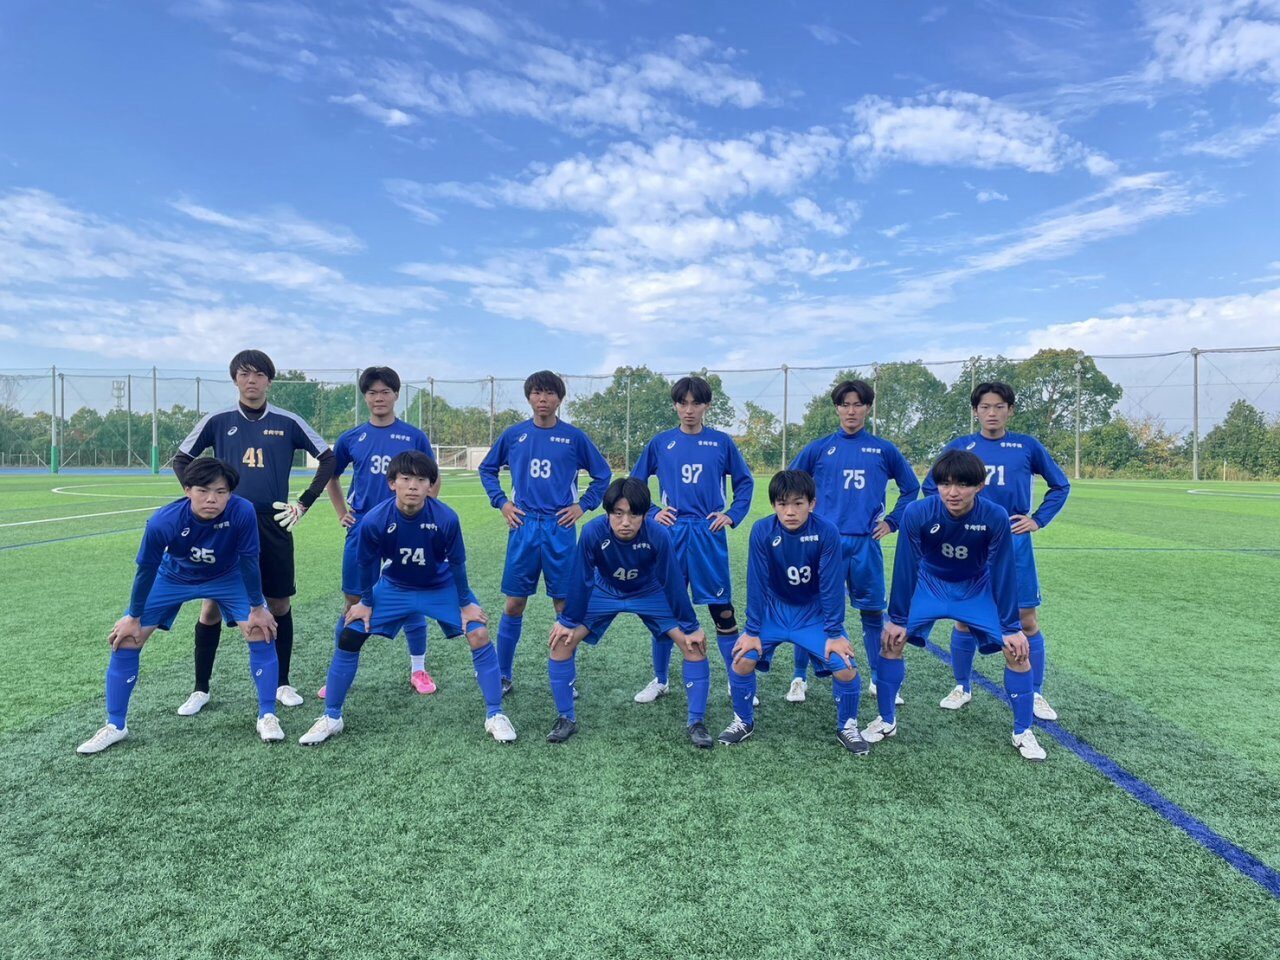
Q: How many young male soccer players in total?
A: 11